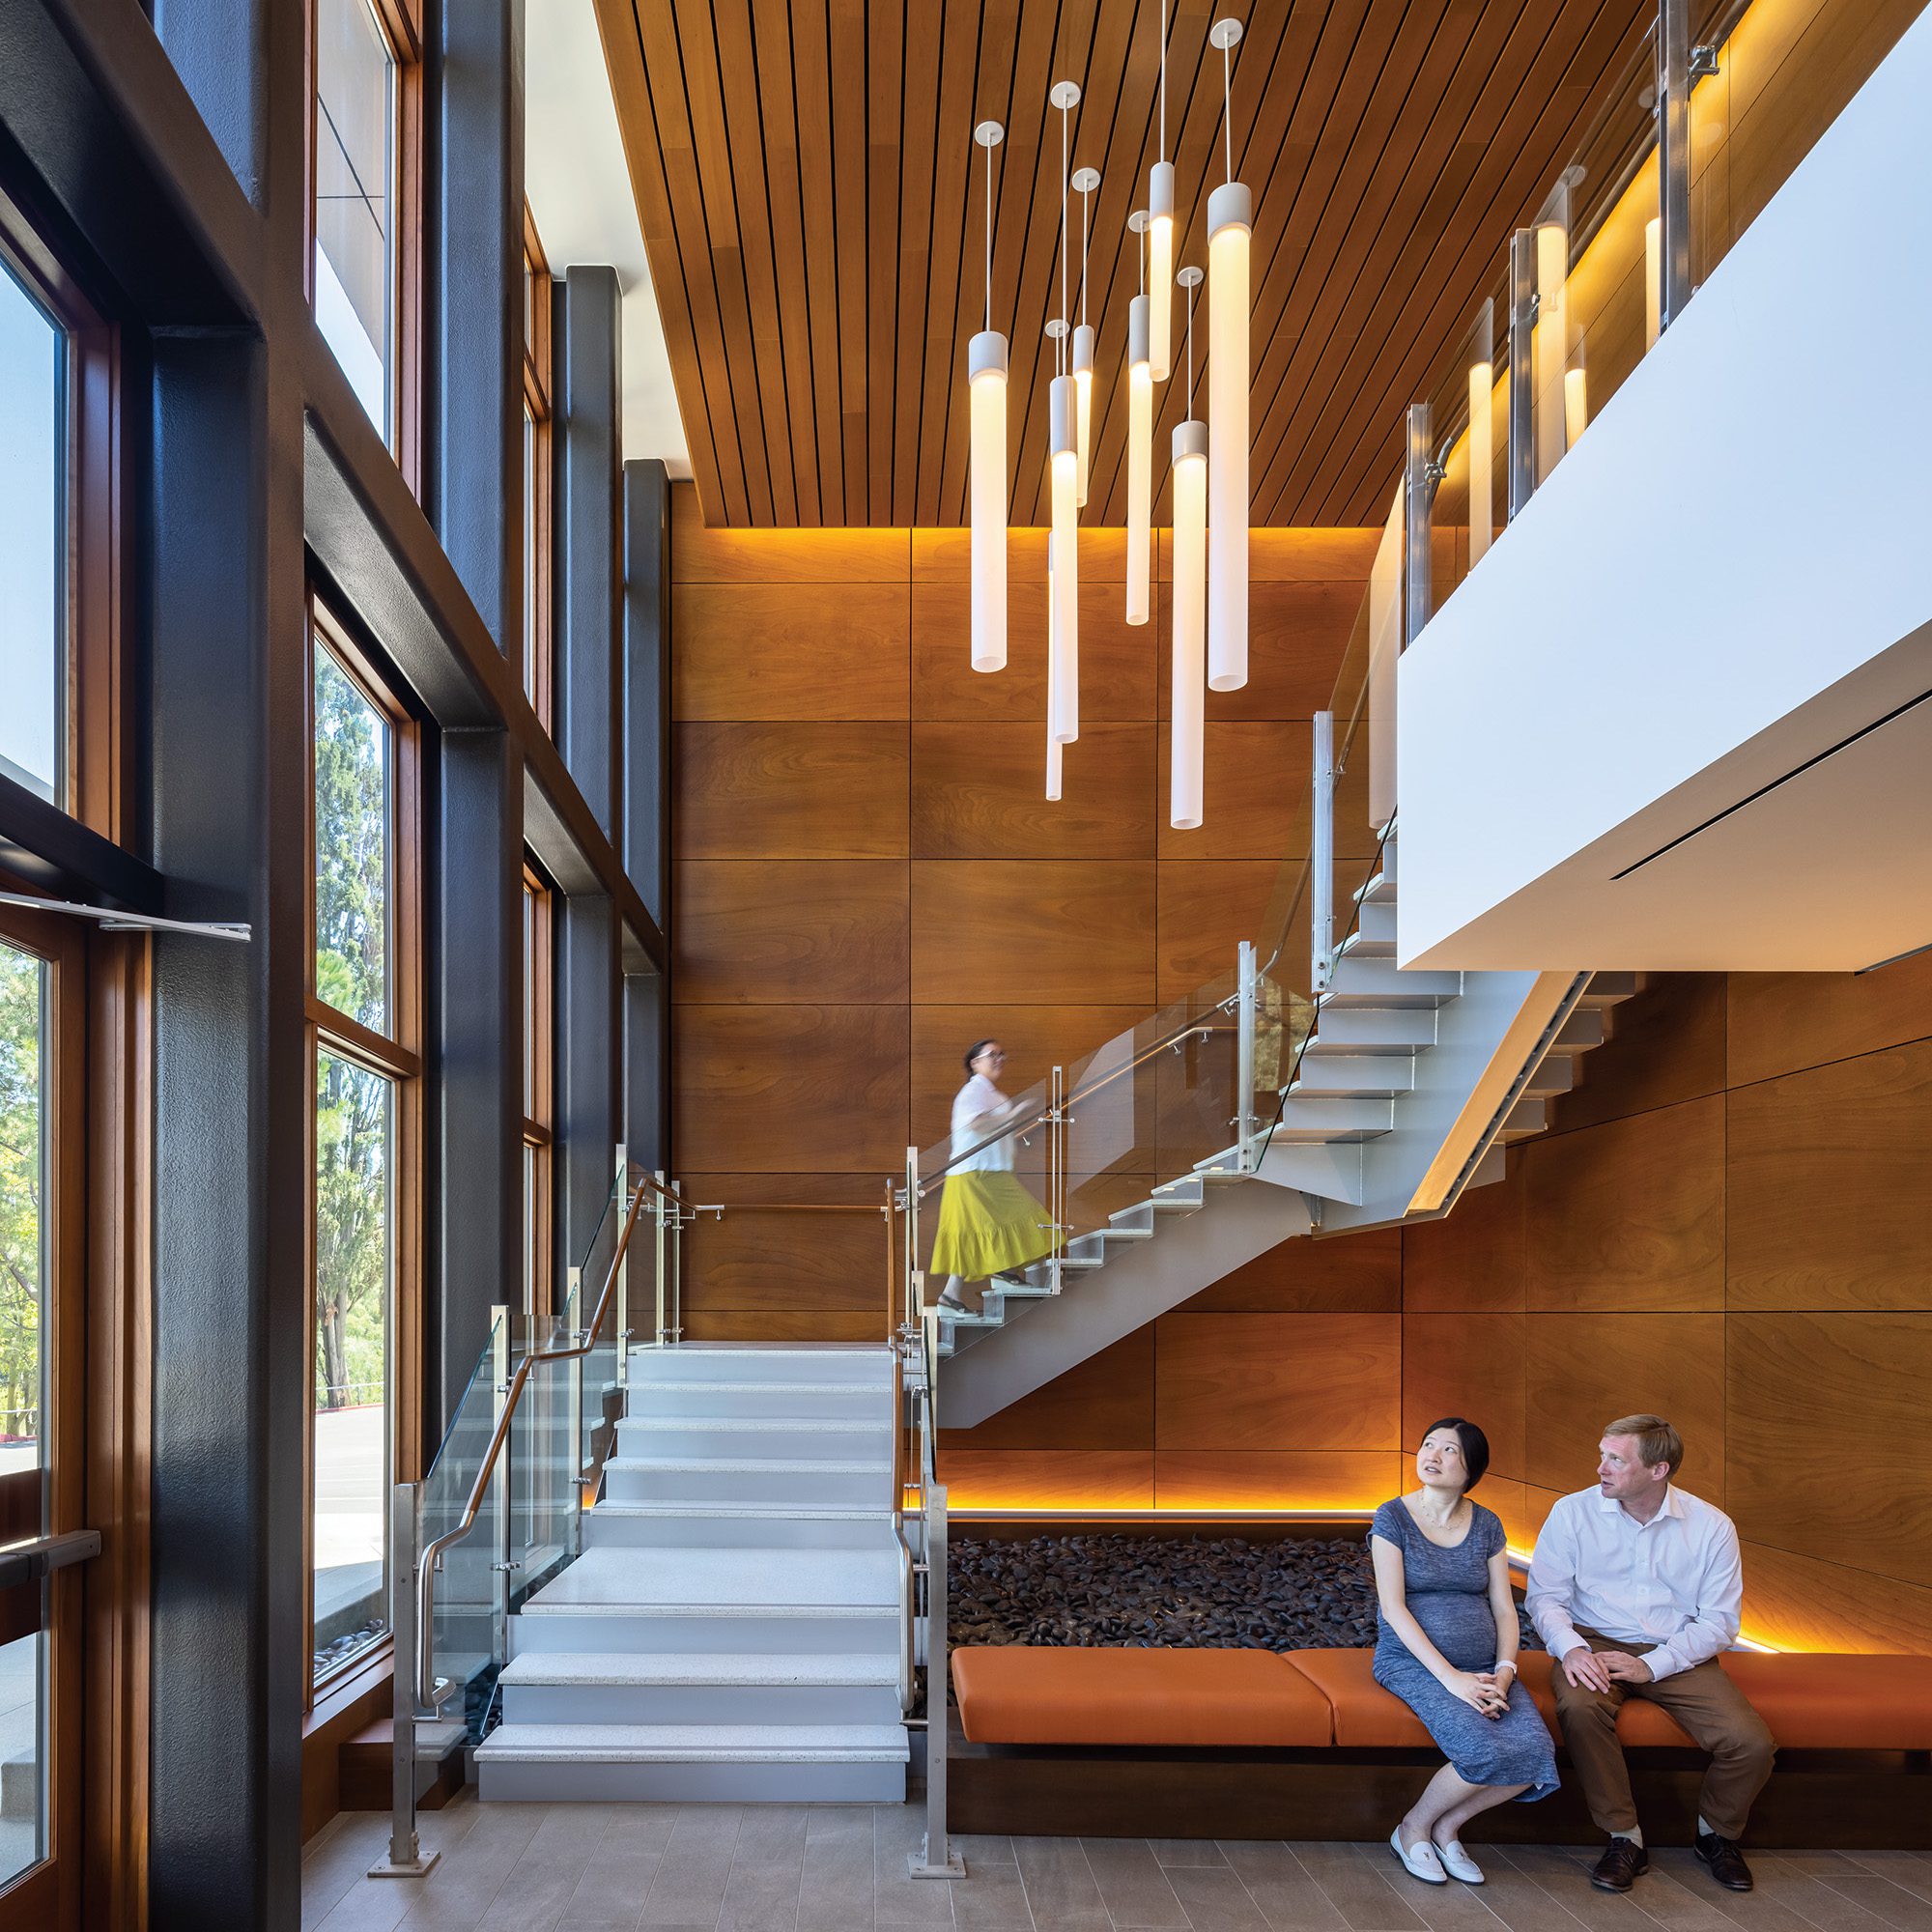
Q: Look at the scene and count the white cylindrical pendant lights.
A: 8